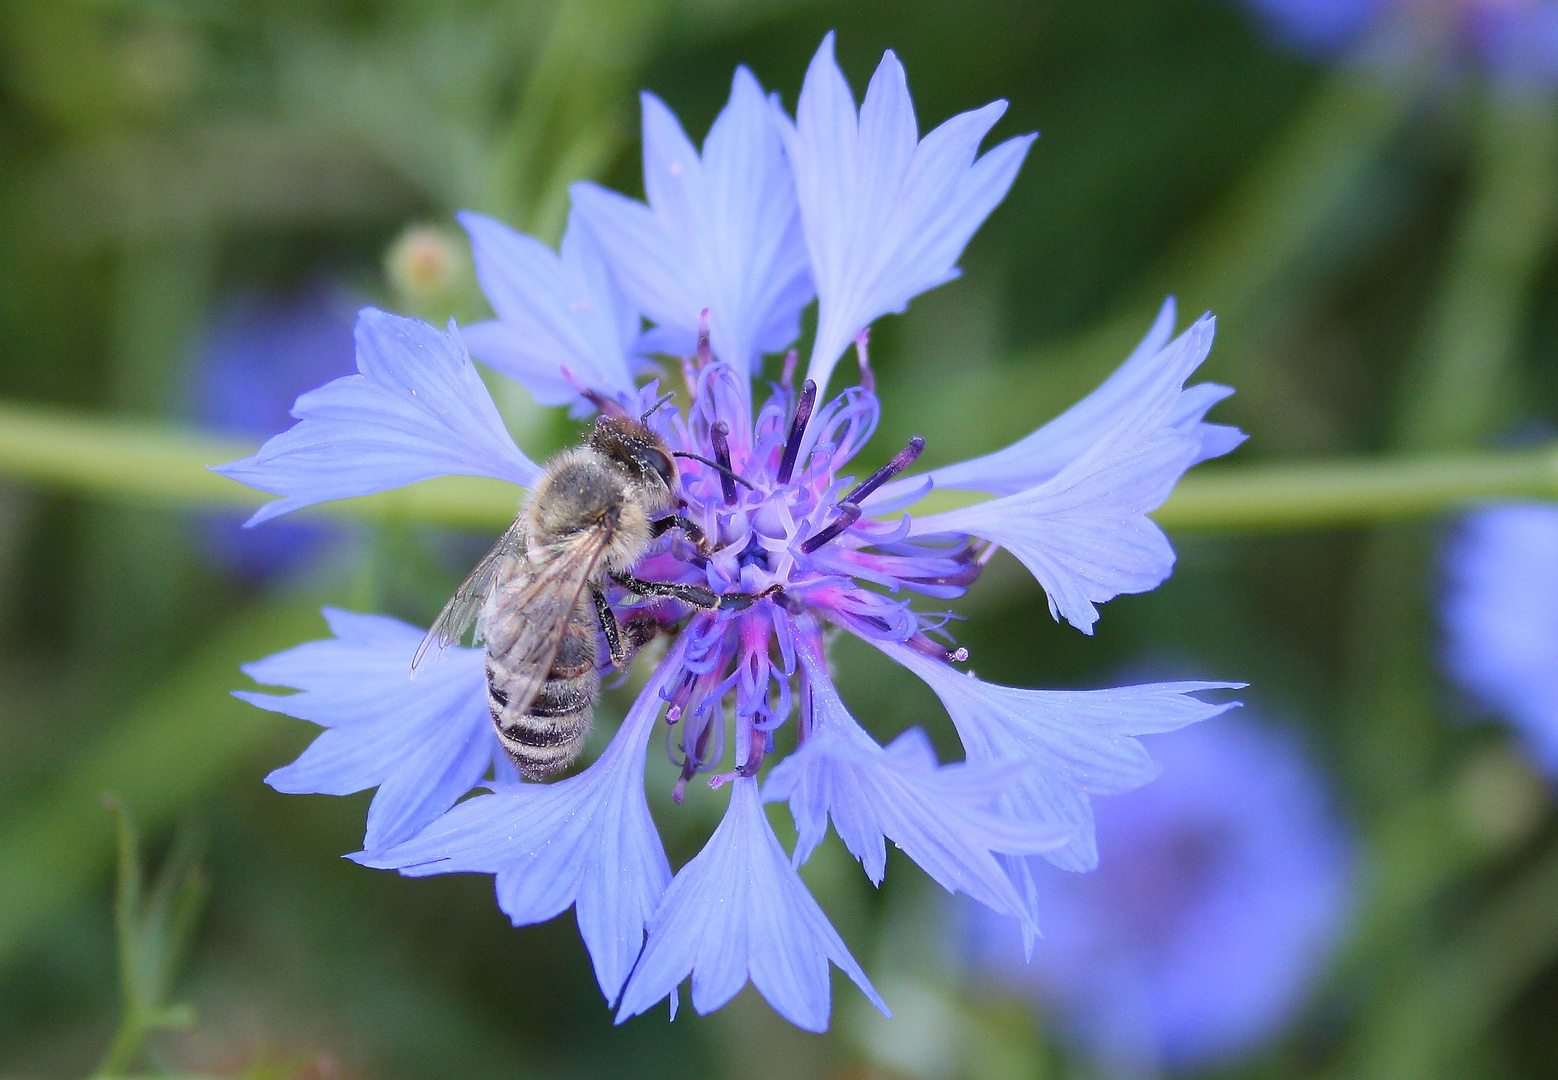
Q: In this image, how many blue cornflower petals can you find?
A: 11